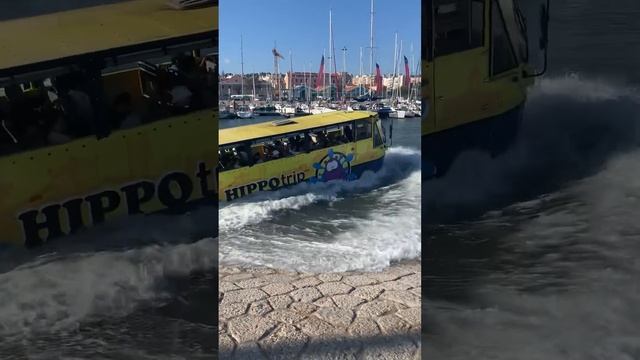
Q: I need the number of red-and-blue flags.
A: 3